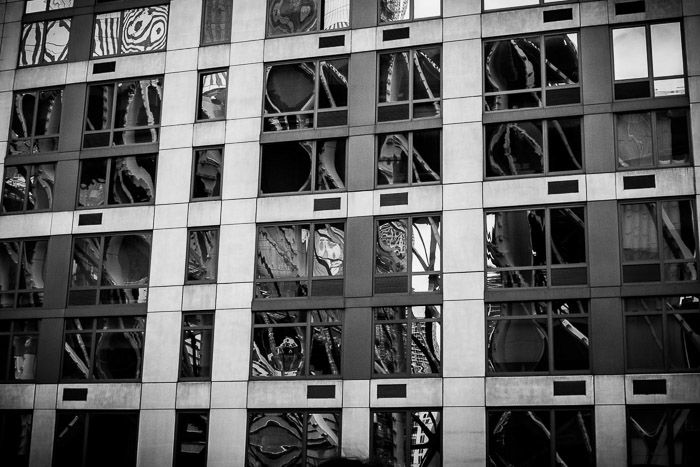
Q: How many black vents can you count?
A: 15